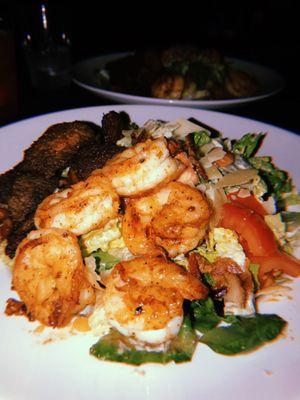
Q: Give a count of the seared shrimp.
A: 5